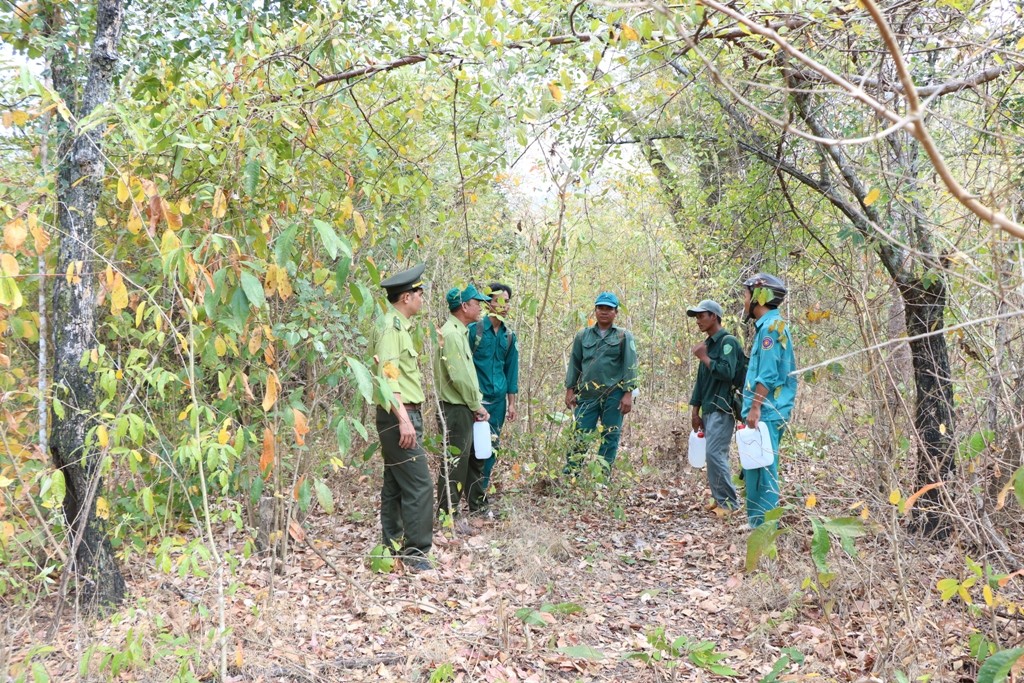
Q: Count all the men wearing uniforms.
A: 6